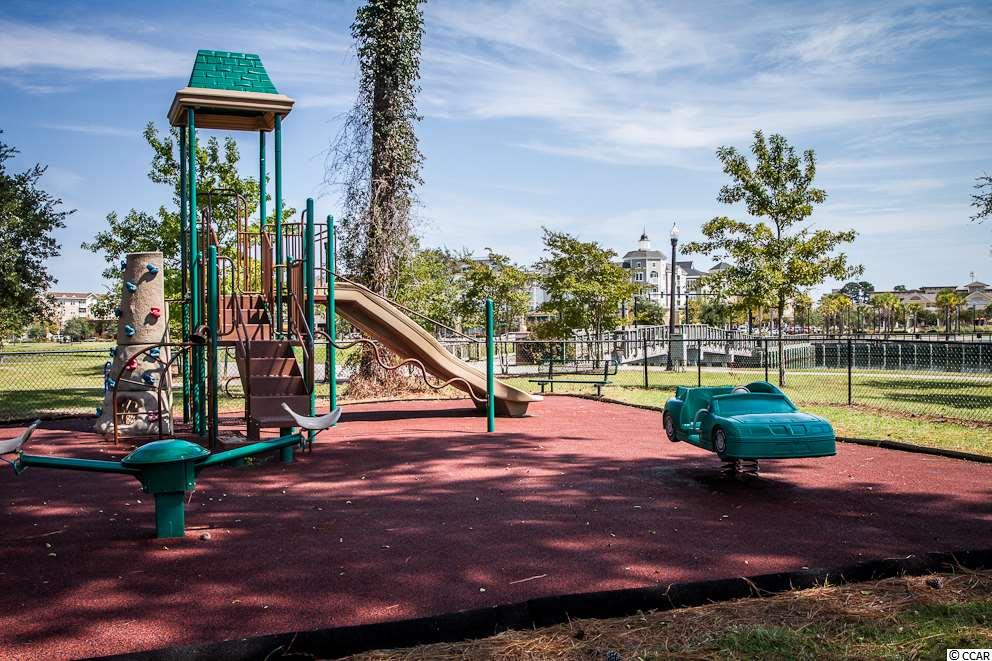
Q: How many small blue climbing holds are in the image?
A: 10